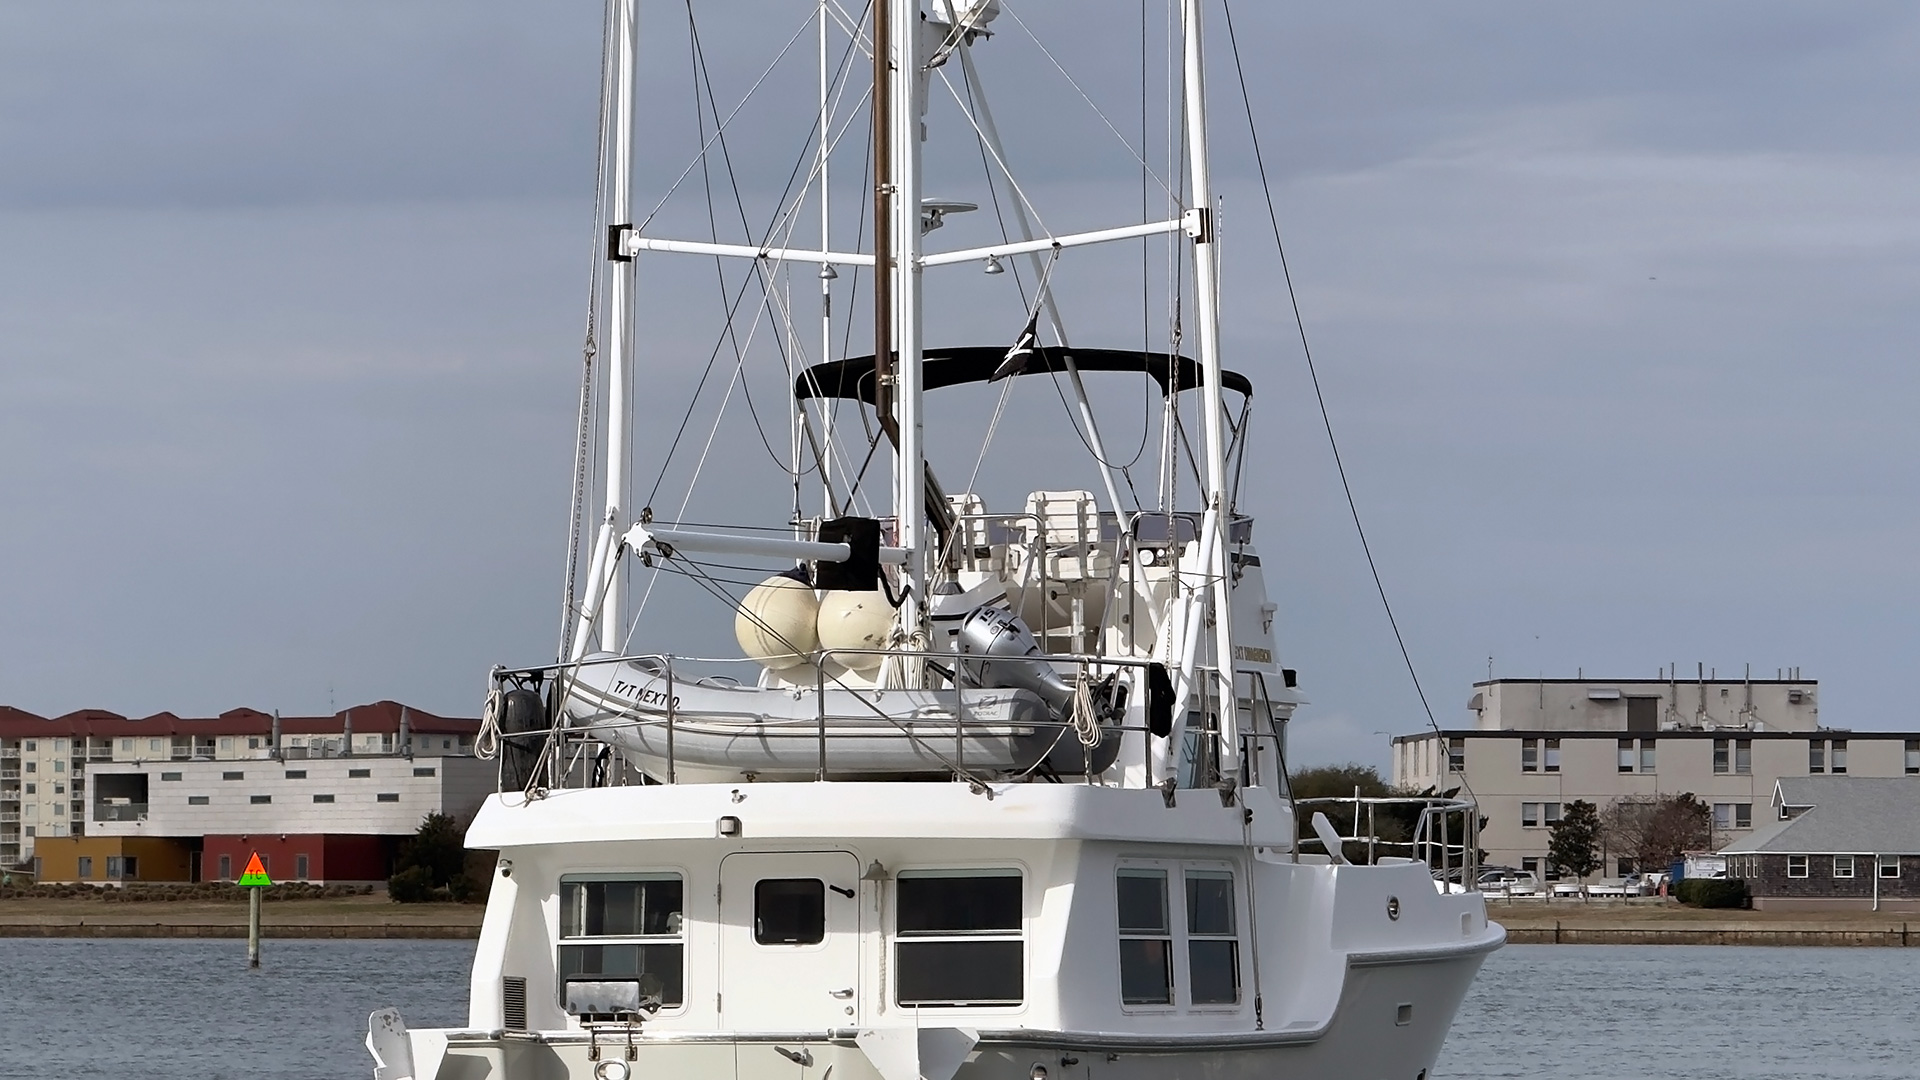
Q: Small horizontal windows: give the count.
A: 9